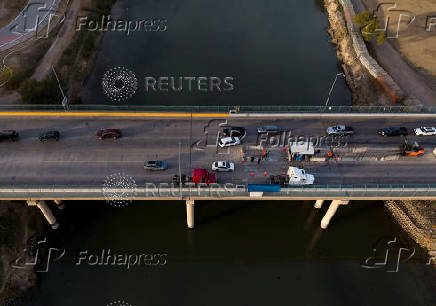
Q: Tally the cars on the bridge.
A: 11